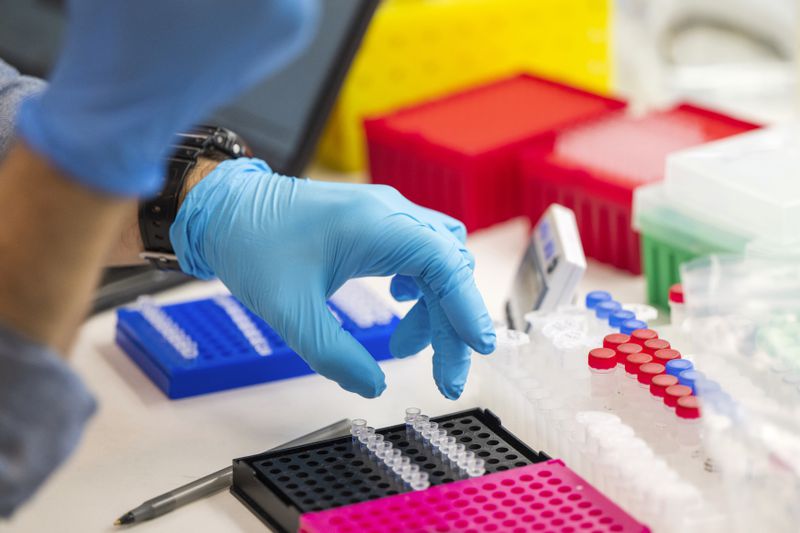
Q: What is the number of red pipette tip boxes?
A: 2